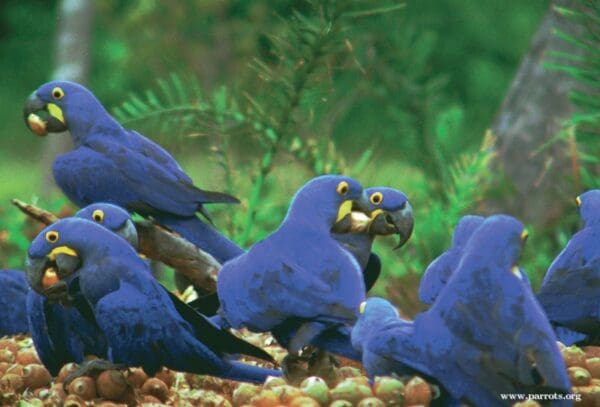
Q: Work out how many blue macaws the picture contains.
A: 10